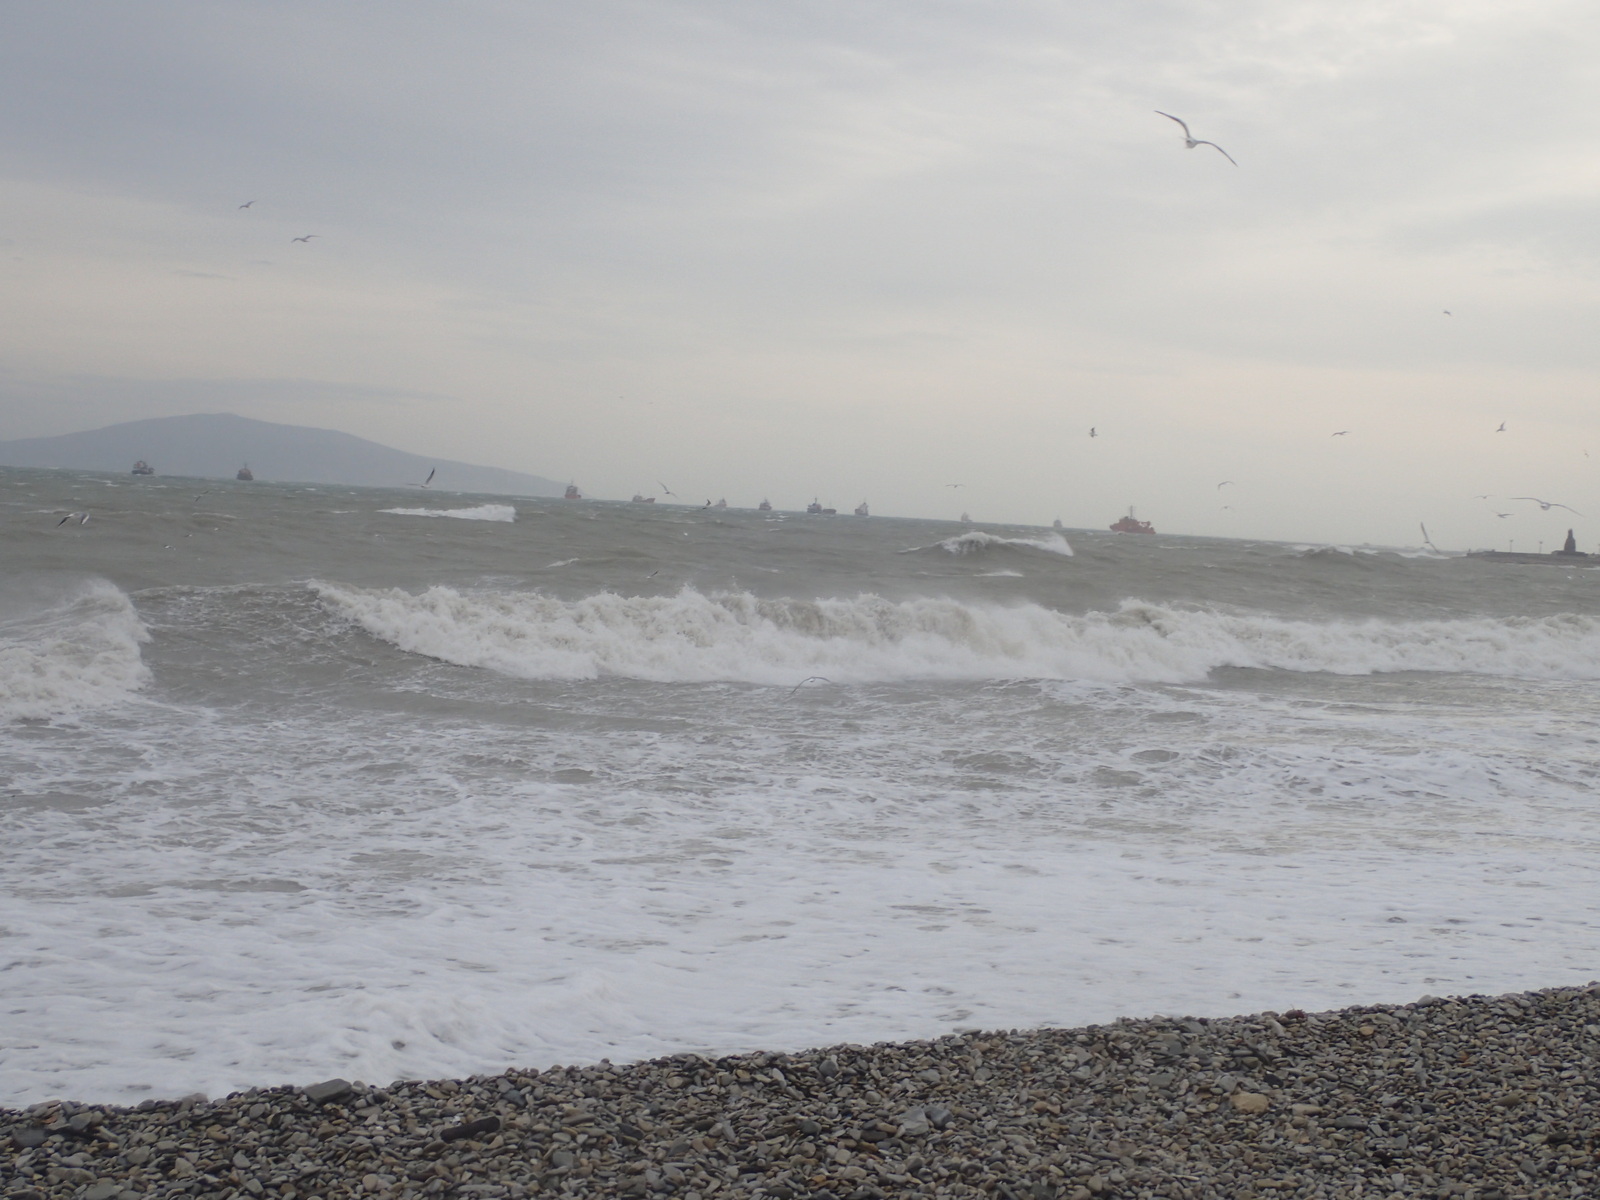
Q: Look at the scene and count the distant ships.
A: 11